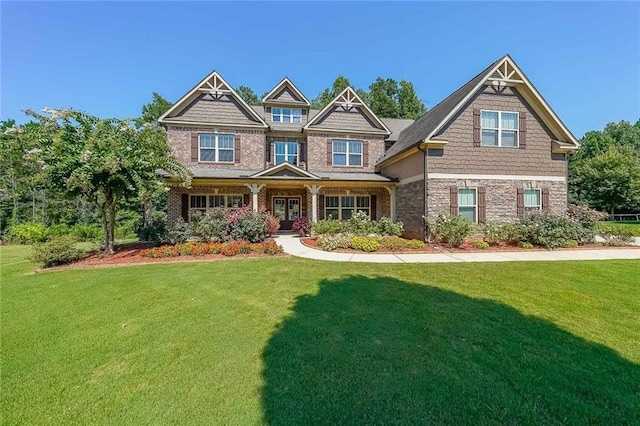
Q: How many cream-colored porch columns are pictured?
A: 3